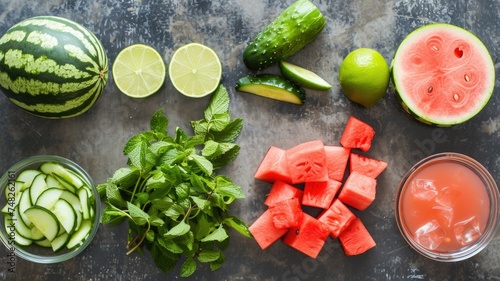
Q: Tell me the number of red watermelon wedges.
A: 13